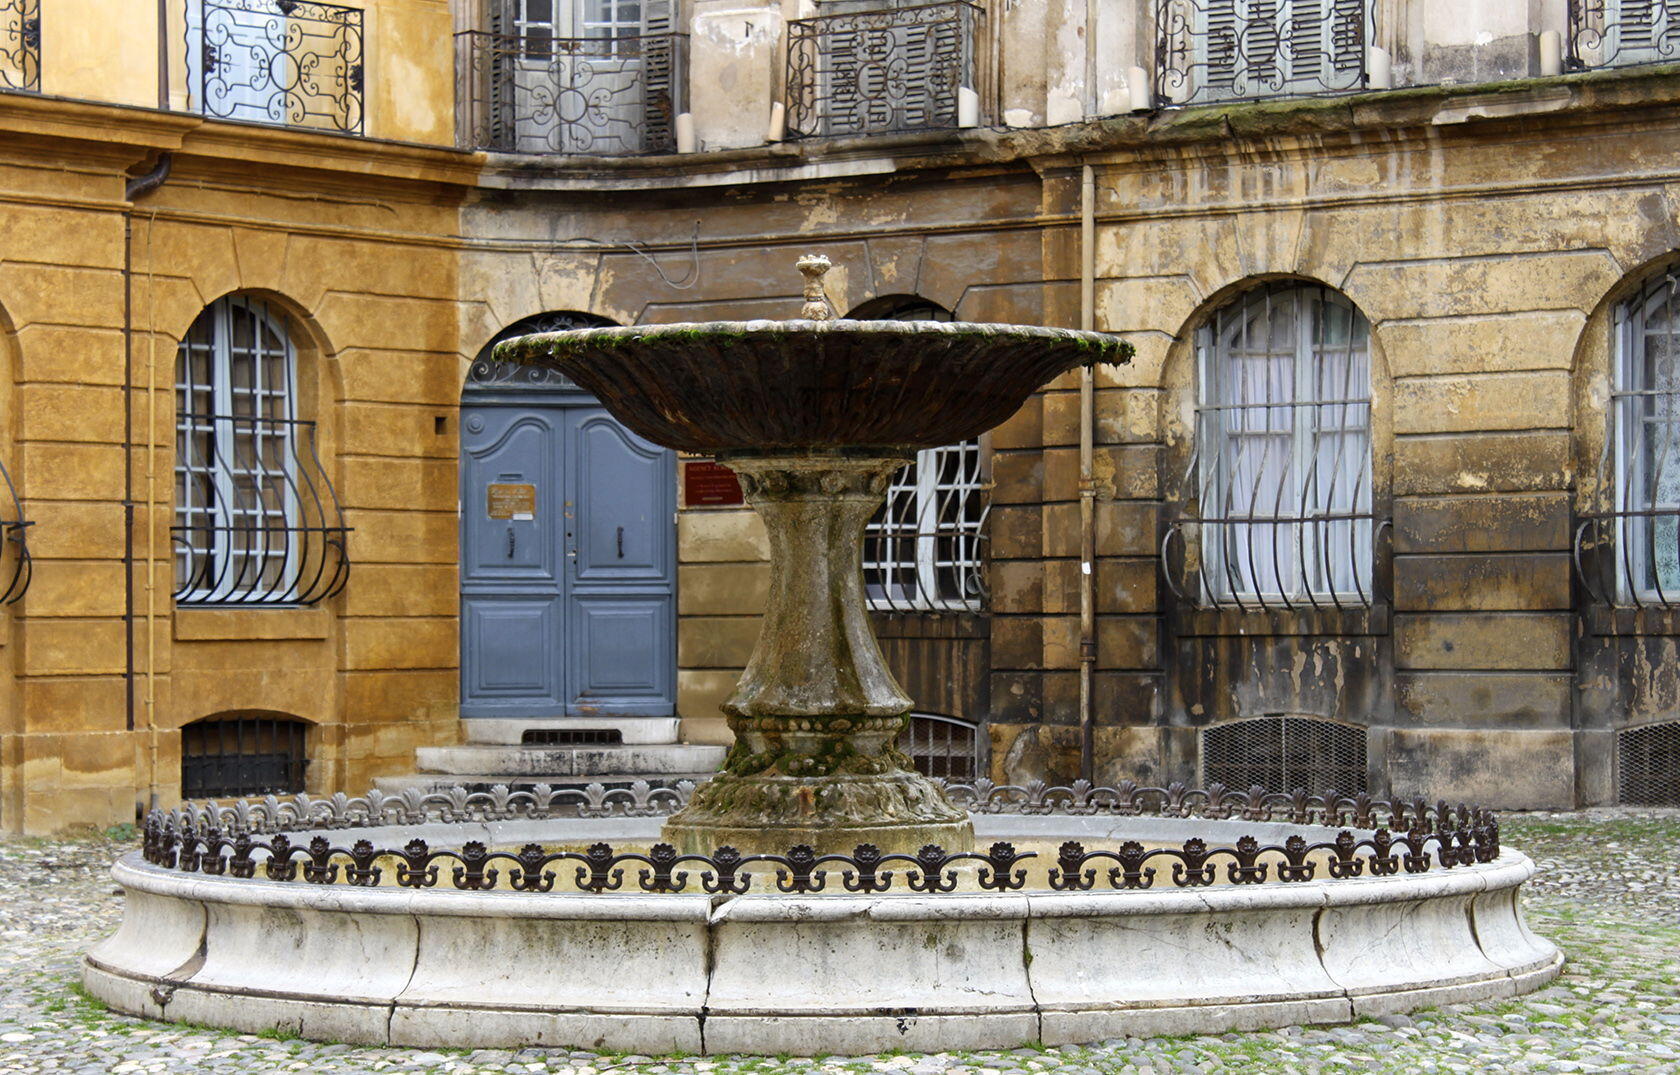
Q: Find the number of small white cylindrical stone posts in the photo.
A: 6